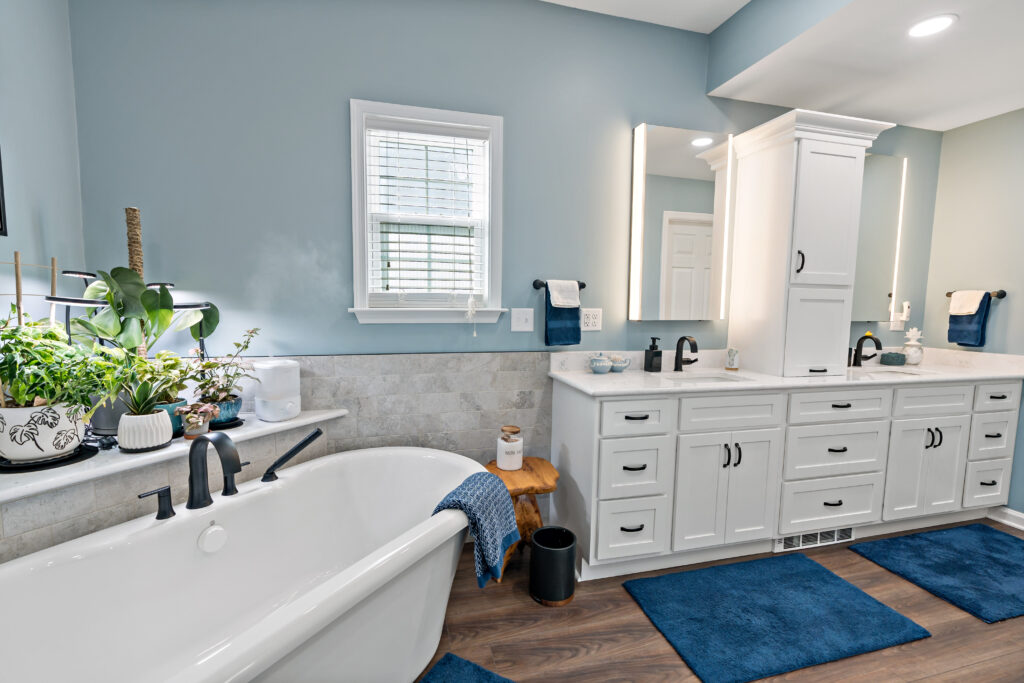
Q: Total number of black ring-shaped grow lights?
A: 4